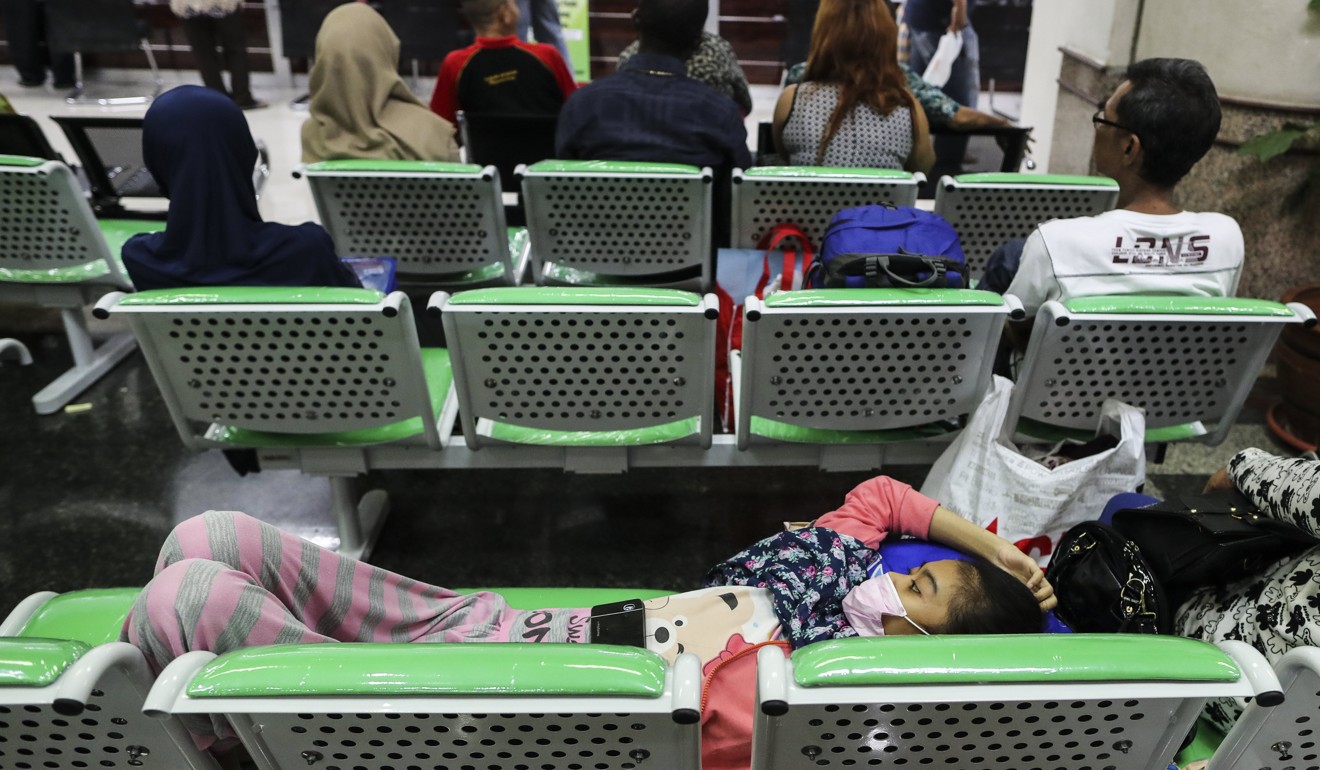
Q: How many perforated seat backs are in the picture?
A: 13